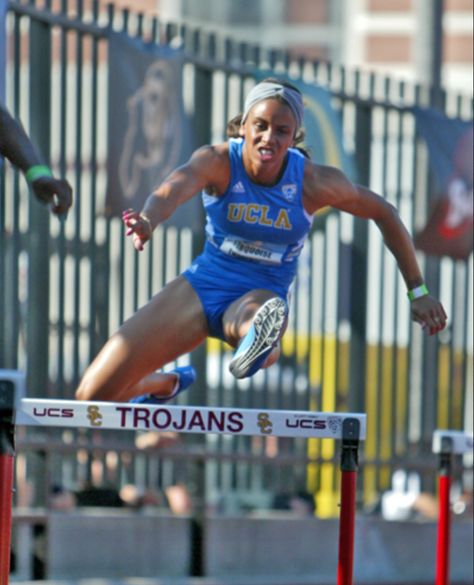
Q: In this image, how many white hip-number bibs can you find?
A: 1